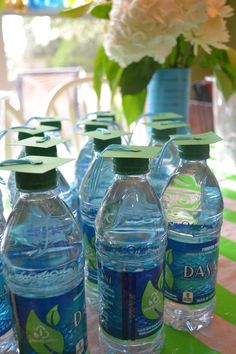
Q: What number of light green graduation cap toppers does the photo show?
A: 11